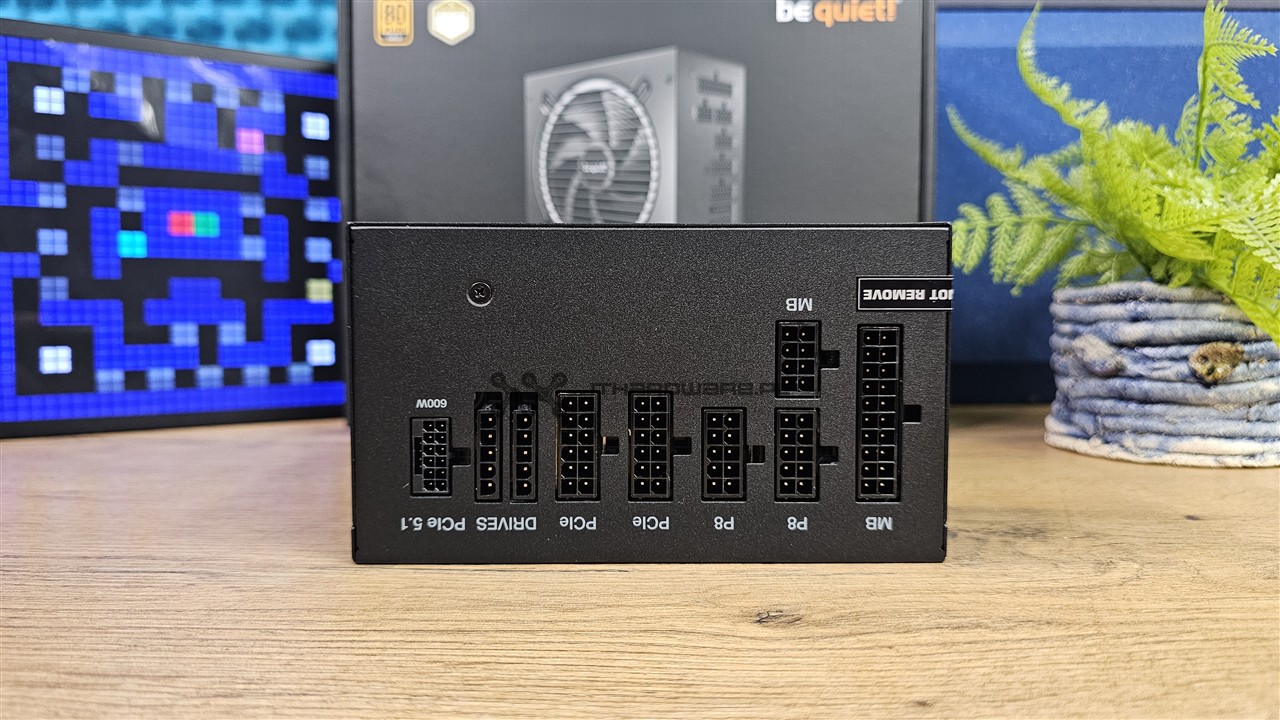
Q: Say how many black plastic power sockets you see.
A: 9